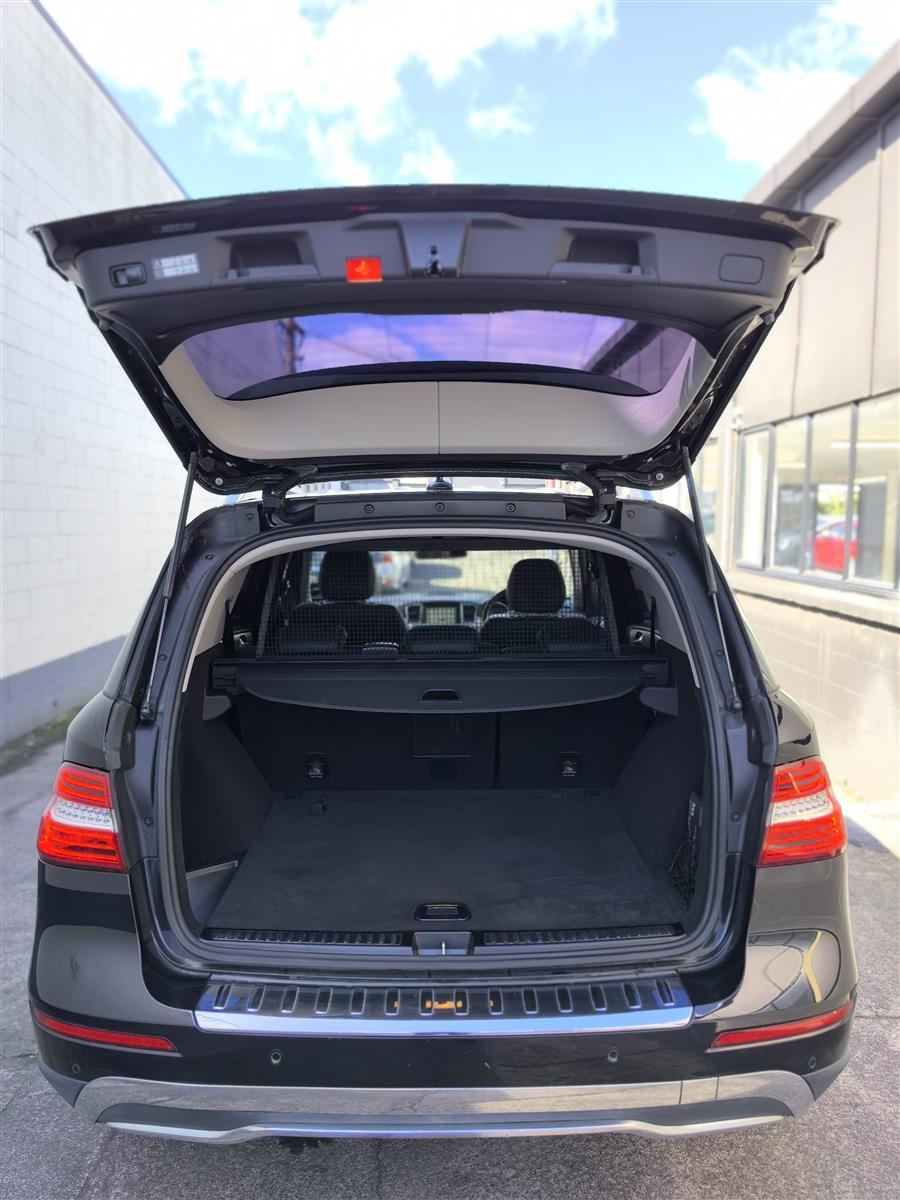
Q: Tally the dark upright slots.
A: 14